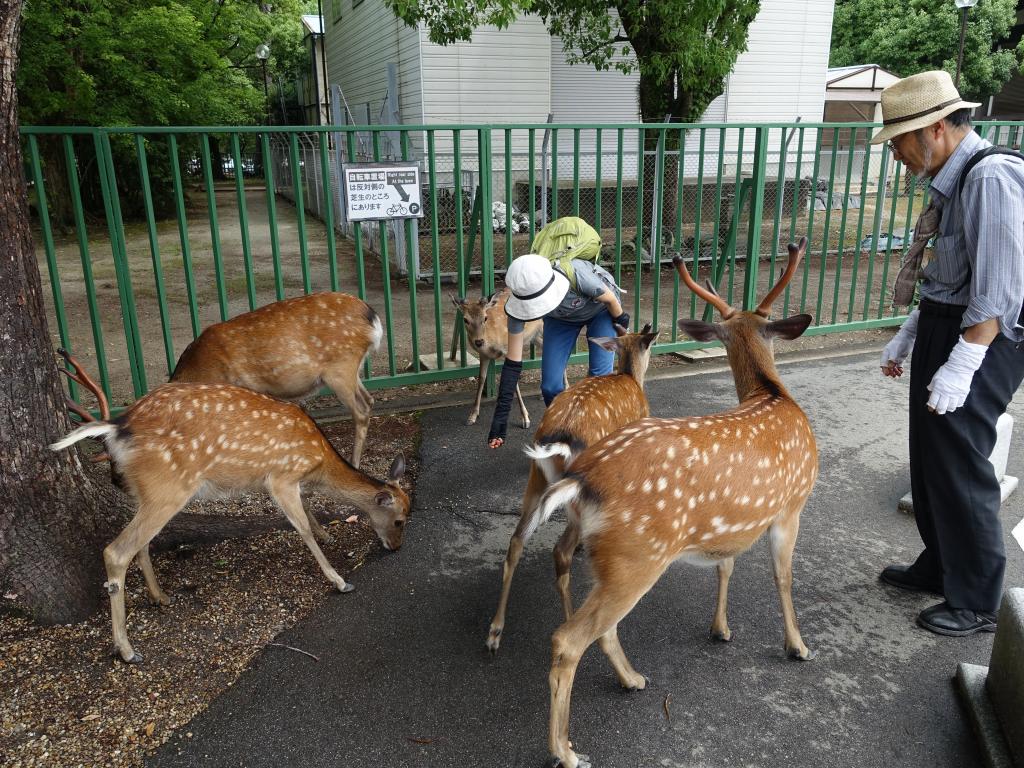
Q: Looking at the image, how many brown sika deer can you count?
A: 5